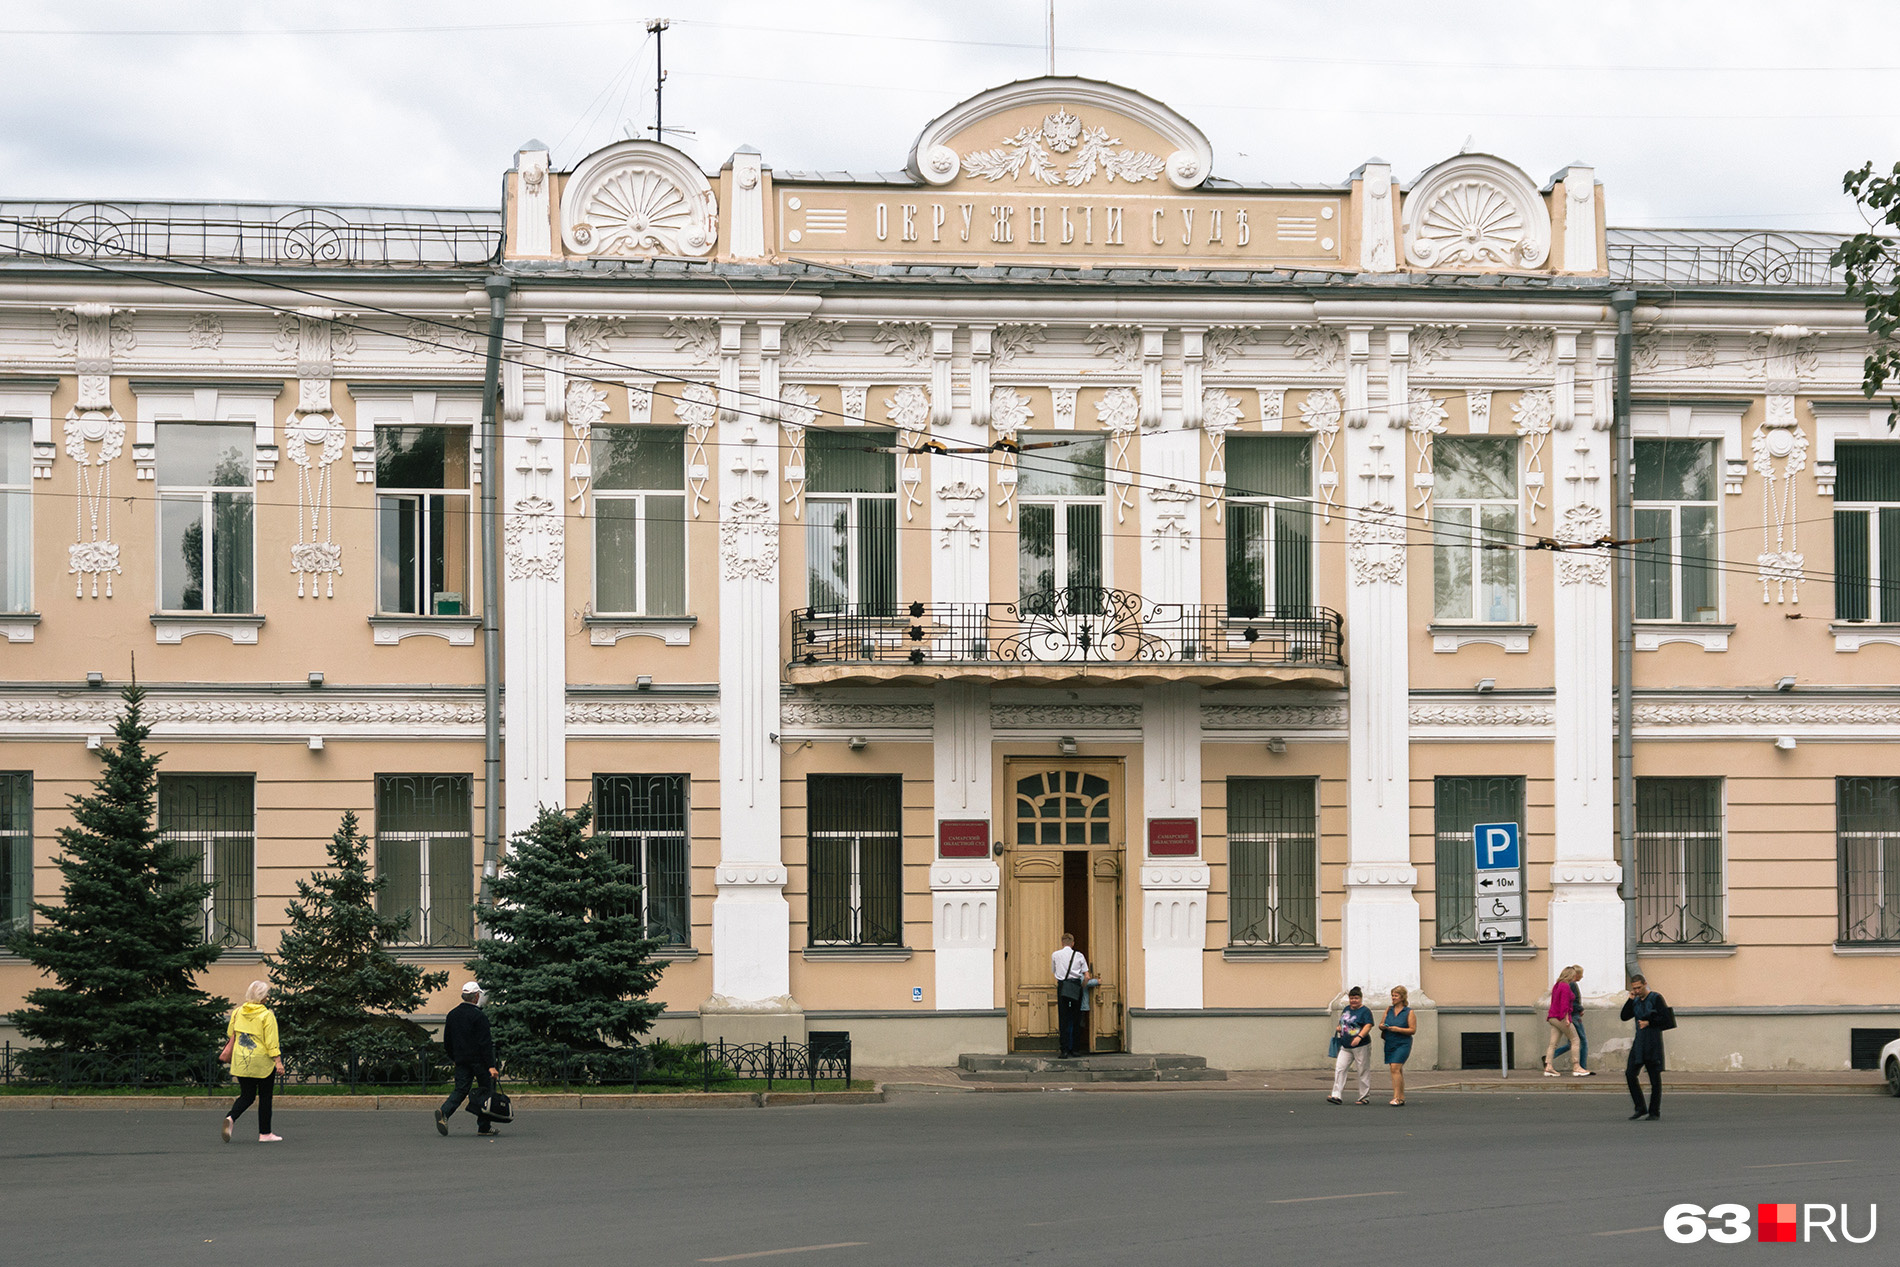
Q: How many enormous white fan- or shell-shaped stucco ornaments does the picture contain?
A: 2